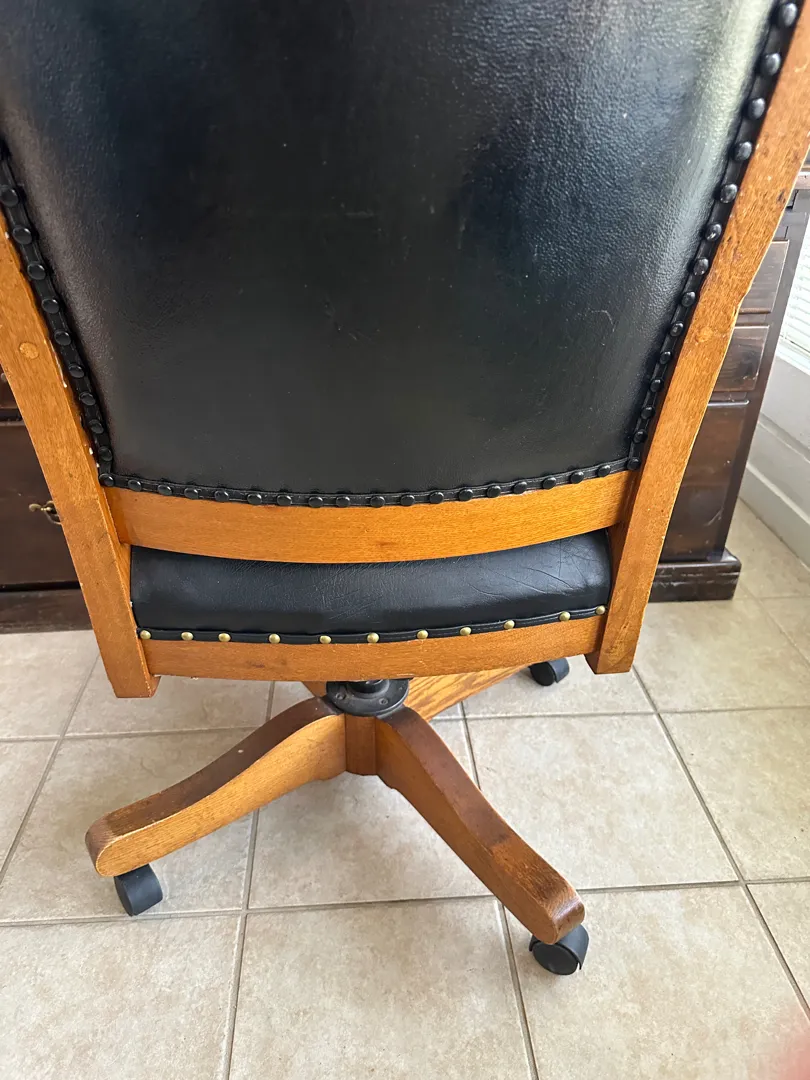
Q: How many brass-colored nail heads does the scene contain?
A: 11